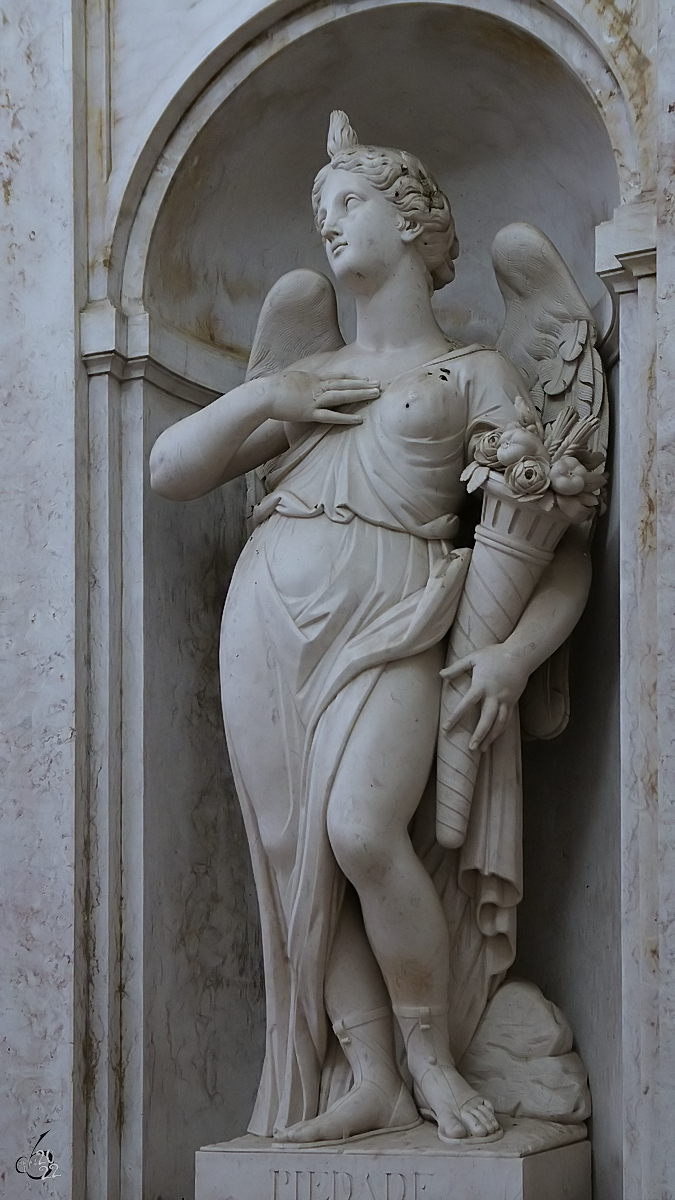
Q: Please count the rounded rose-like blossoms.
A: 2